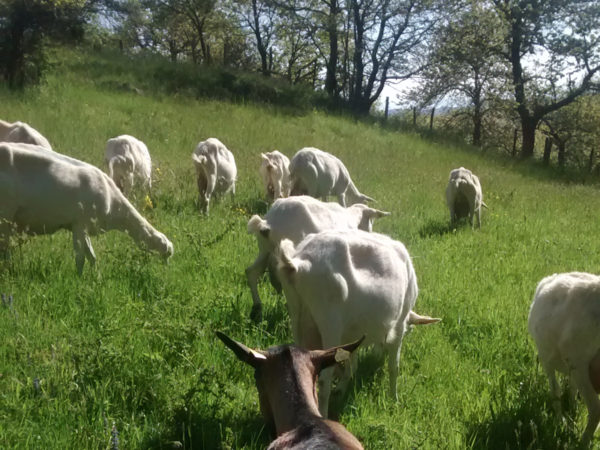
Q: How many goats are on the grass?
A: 11